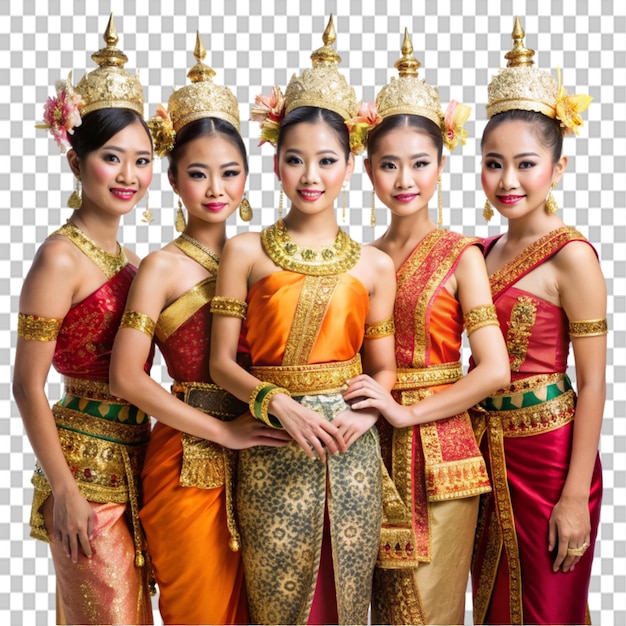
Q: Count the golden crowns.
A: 5